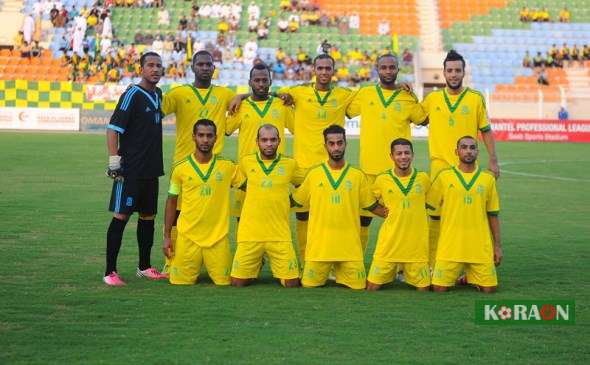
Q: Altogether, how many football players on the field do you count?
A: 11